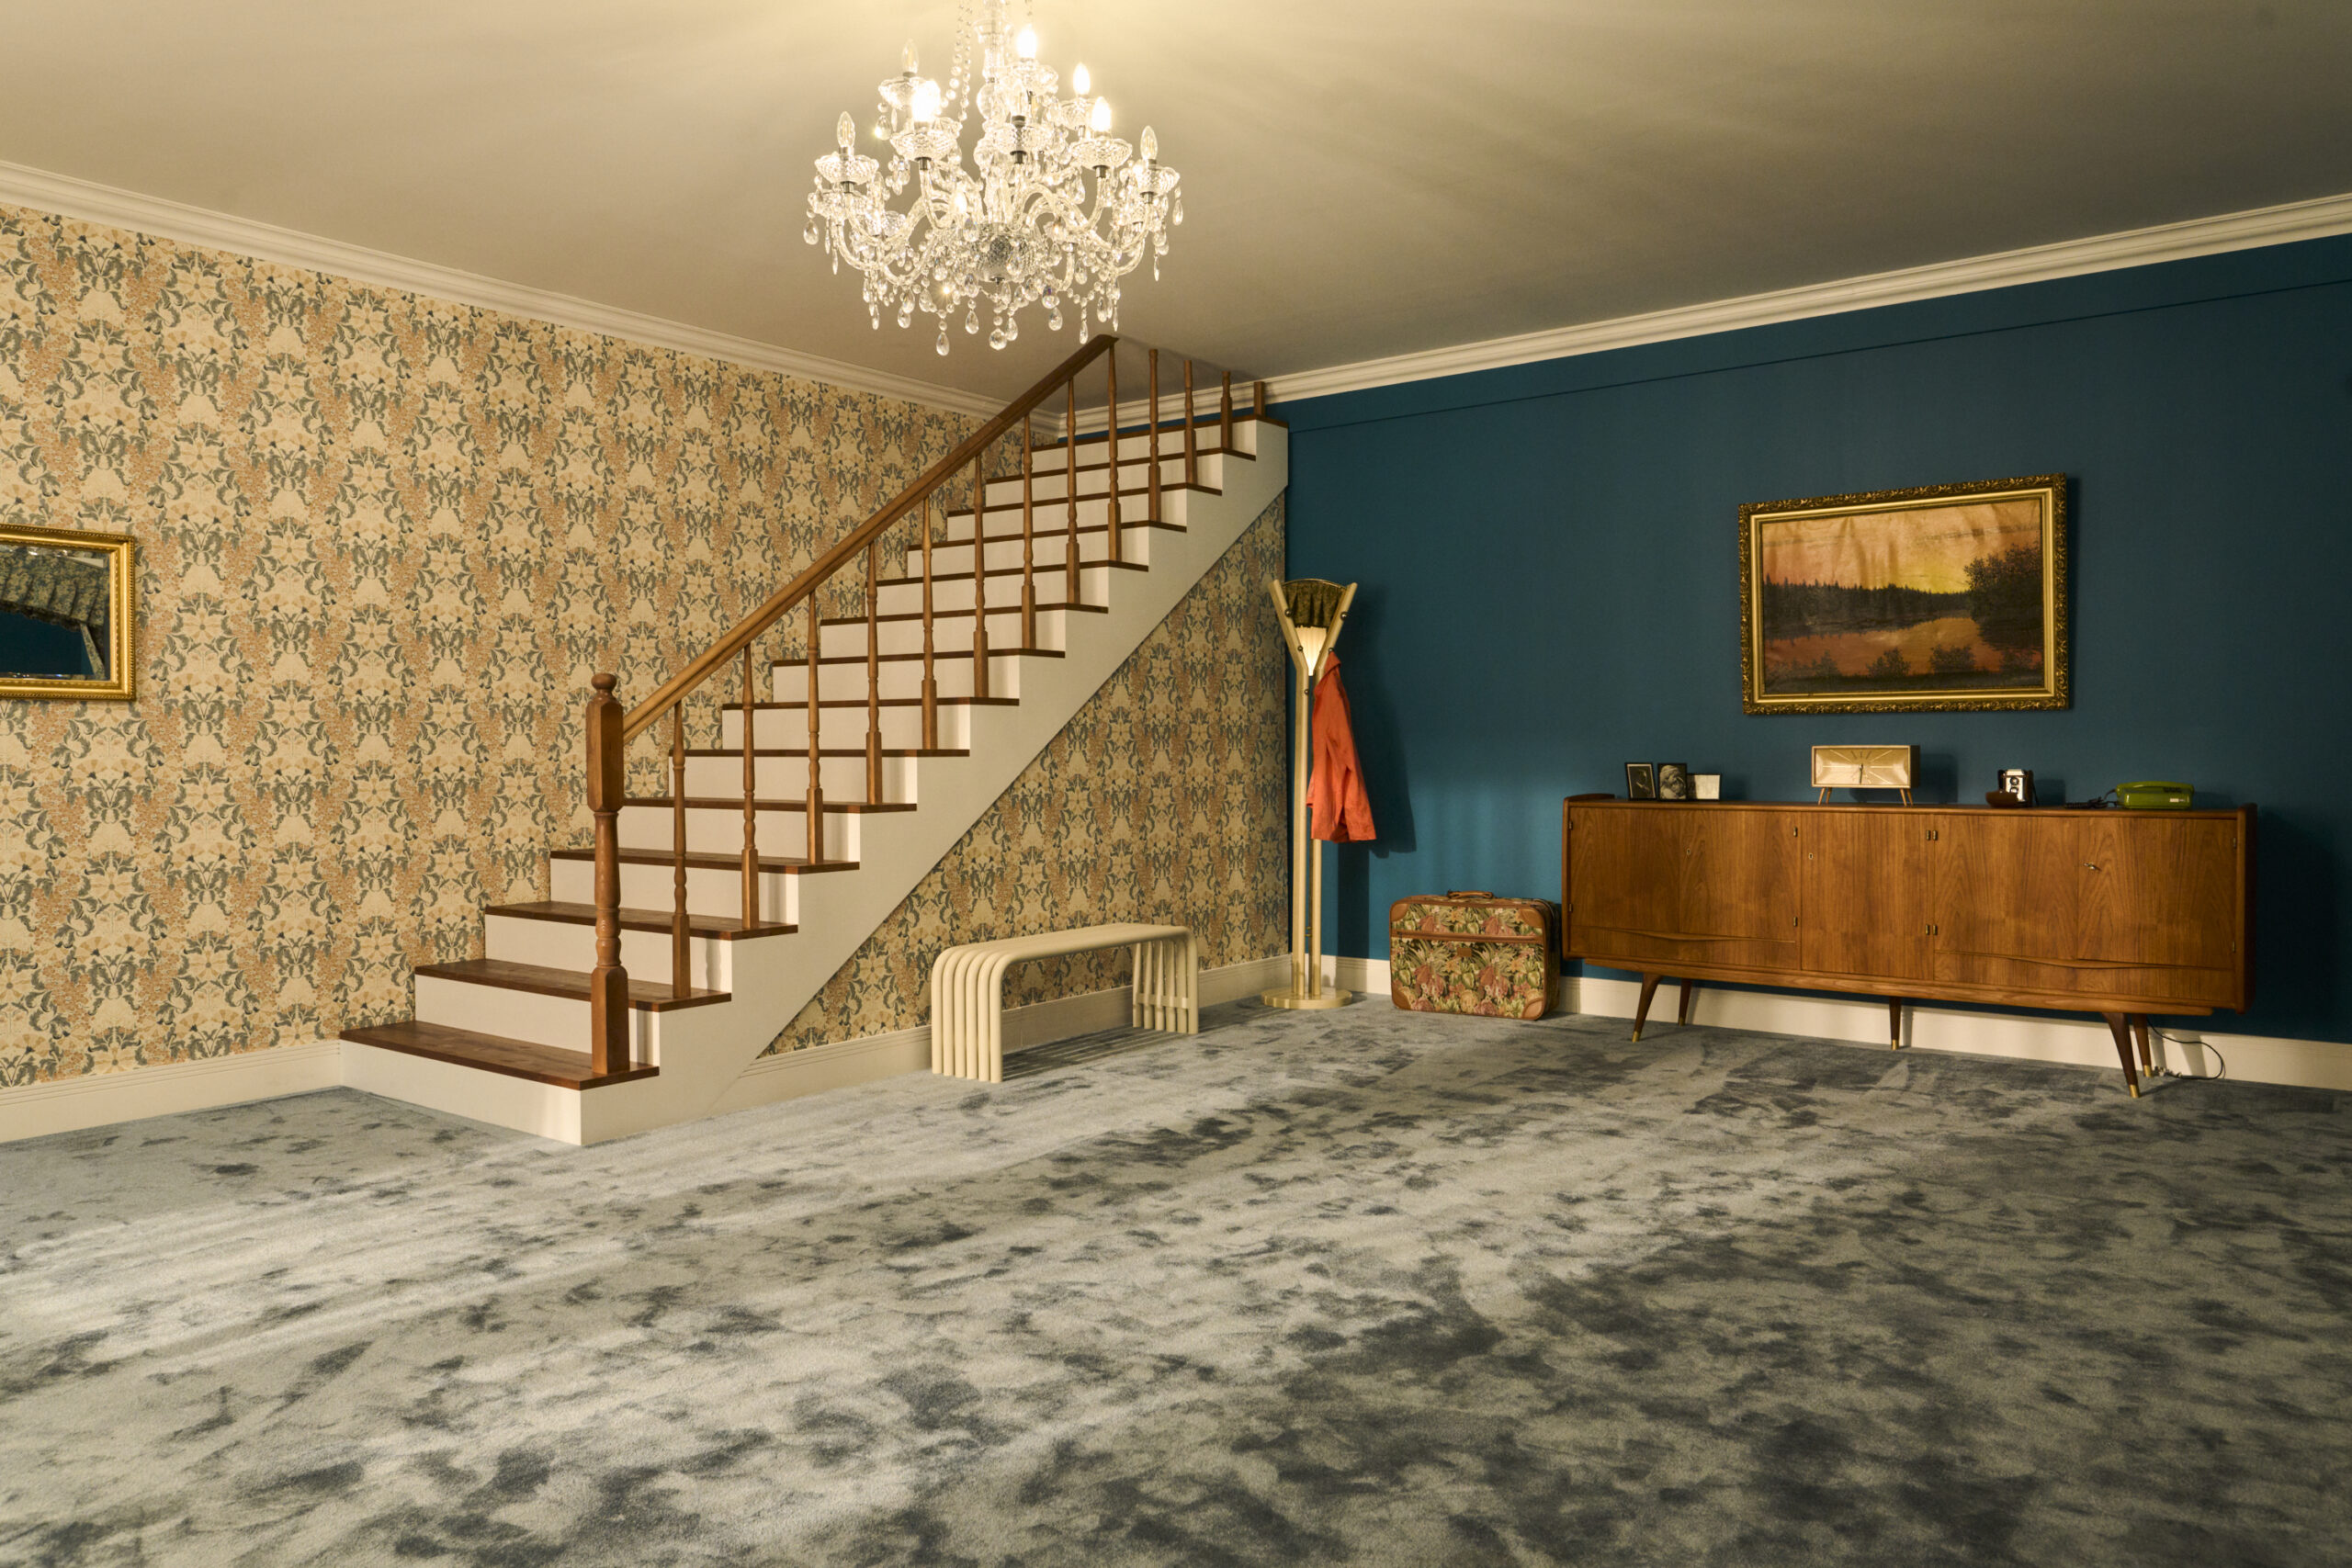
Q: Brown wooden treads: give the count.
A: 14